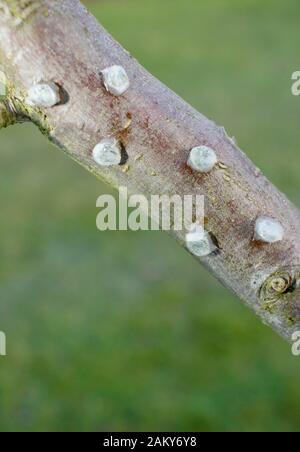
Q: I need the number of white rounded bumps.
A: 6